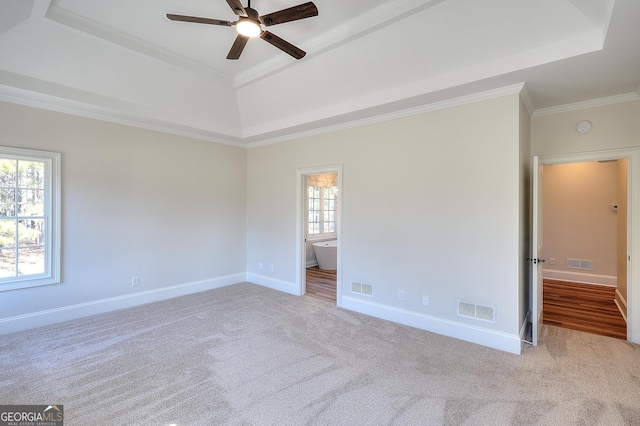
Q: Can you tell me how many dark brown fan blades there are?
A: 5